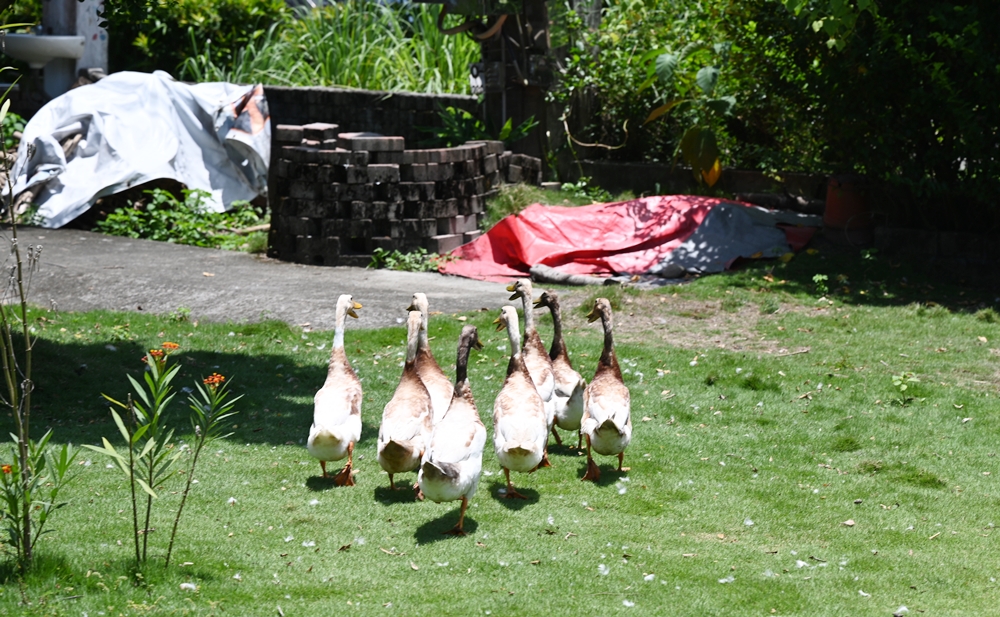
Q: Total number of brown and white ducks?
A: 8